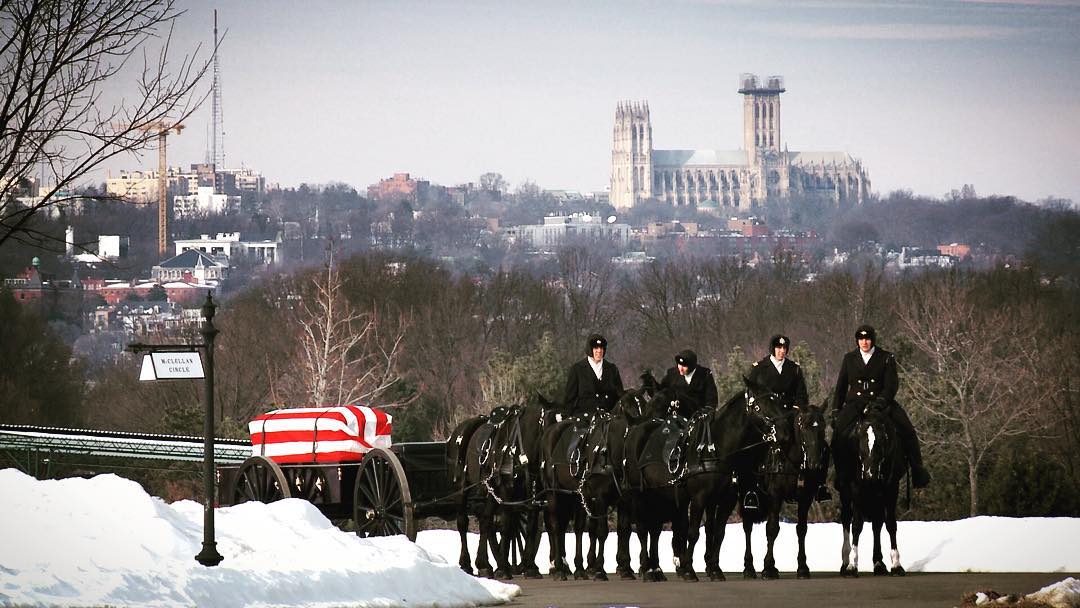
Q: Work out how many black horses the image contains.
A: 7